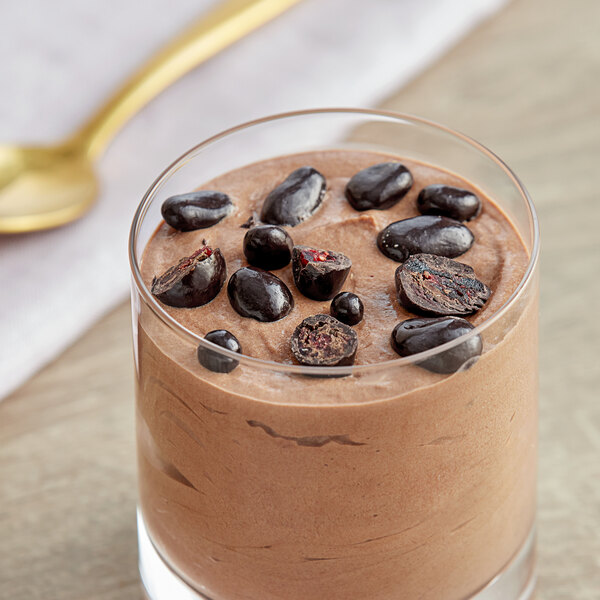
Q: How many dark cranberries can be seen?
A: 14